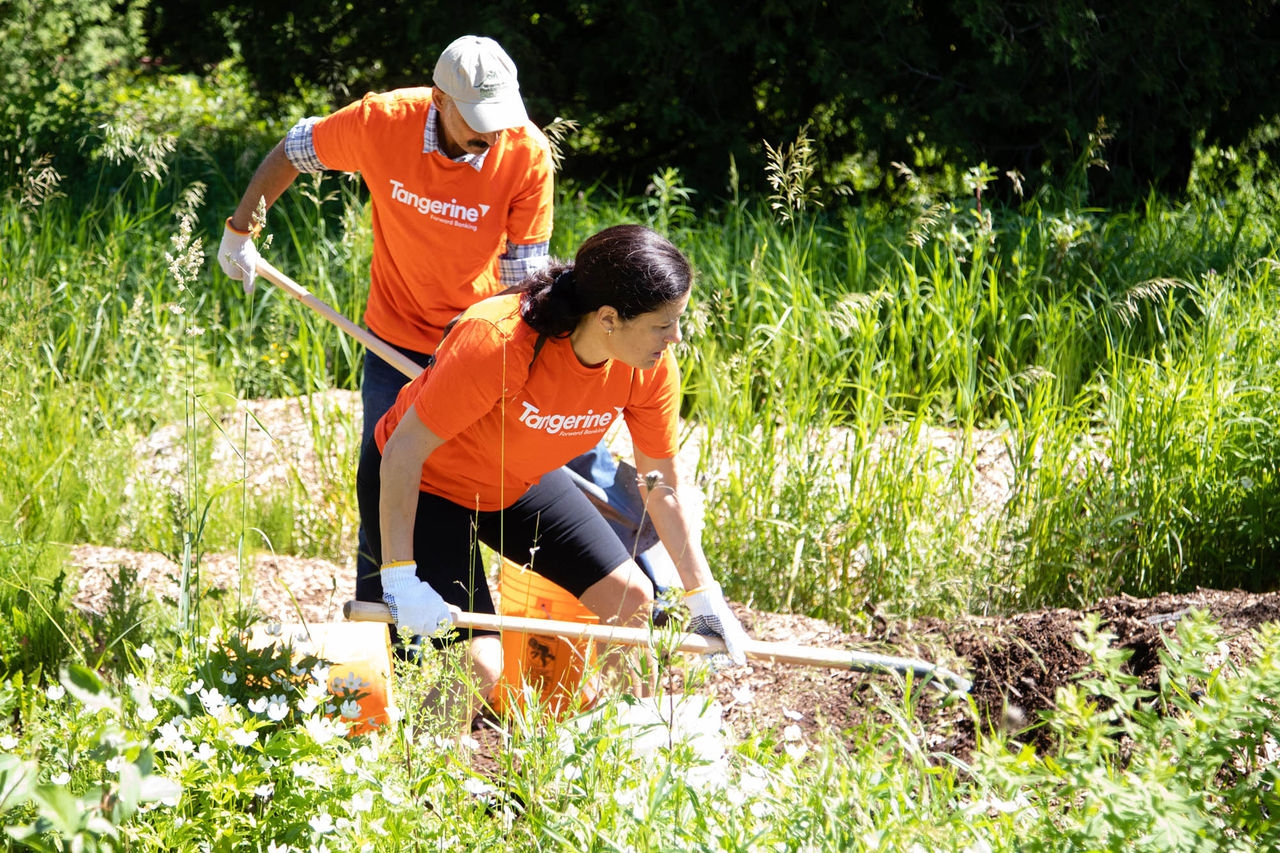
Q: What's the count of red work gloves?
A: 0